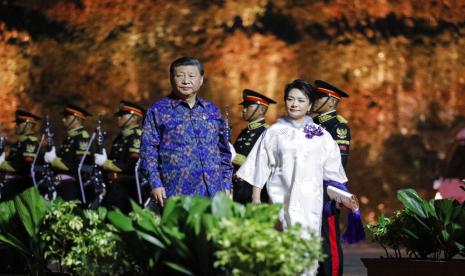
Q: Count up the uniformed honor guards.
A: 5